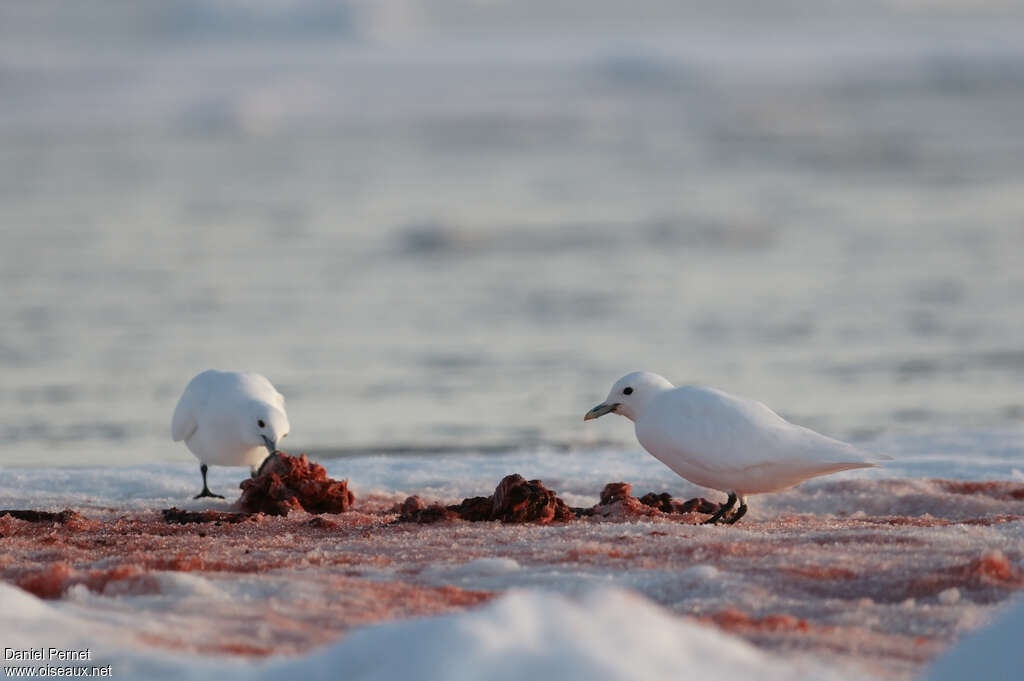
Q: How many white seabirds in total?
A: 2